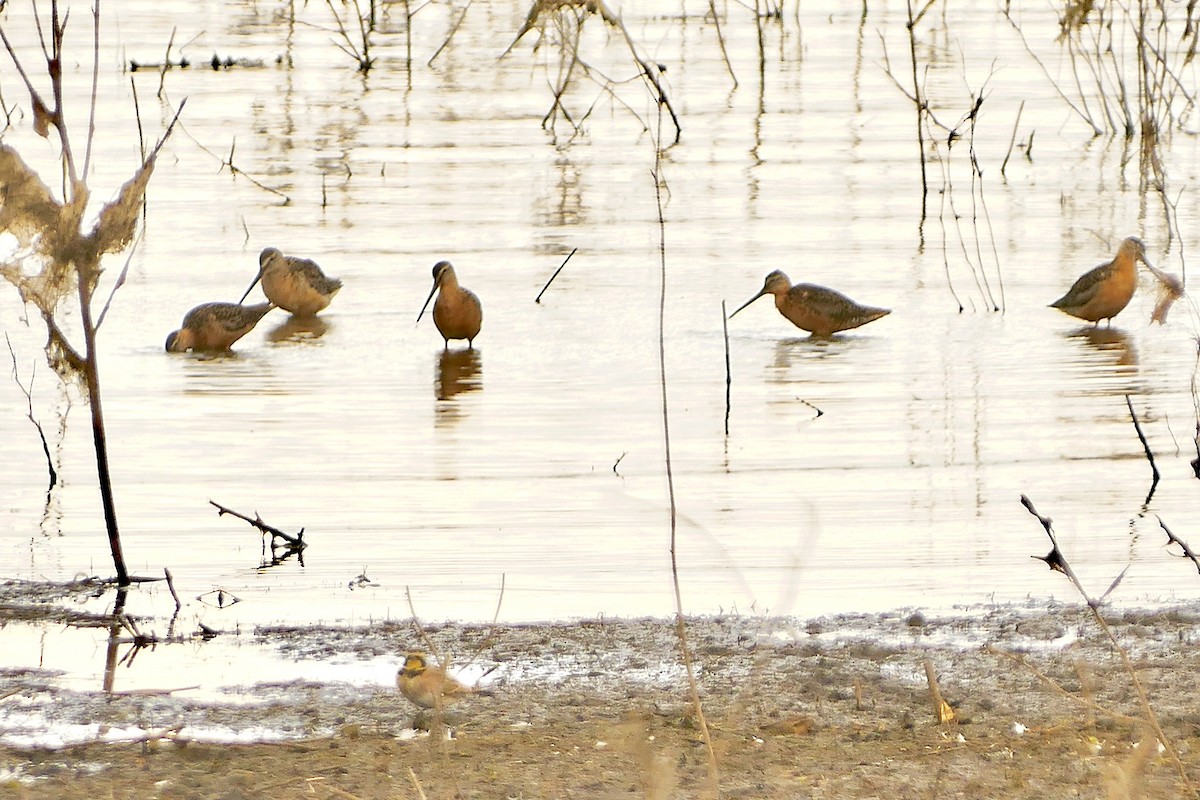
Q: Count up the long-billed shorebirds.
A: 5